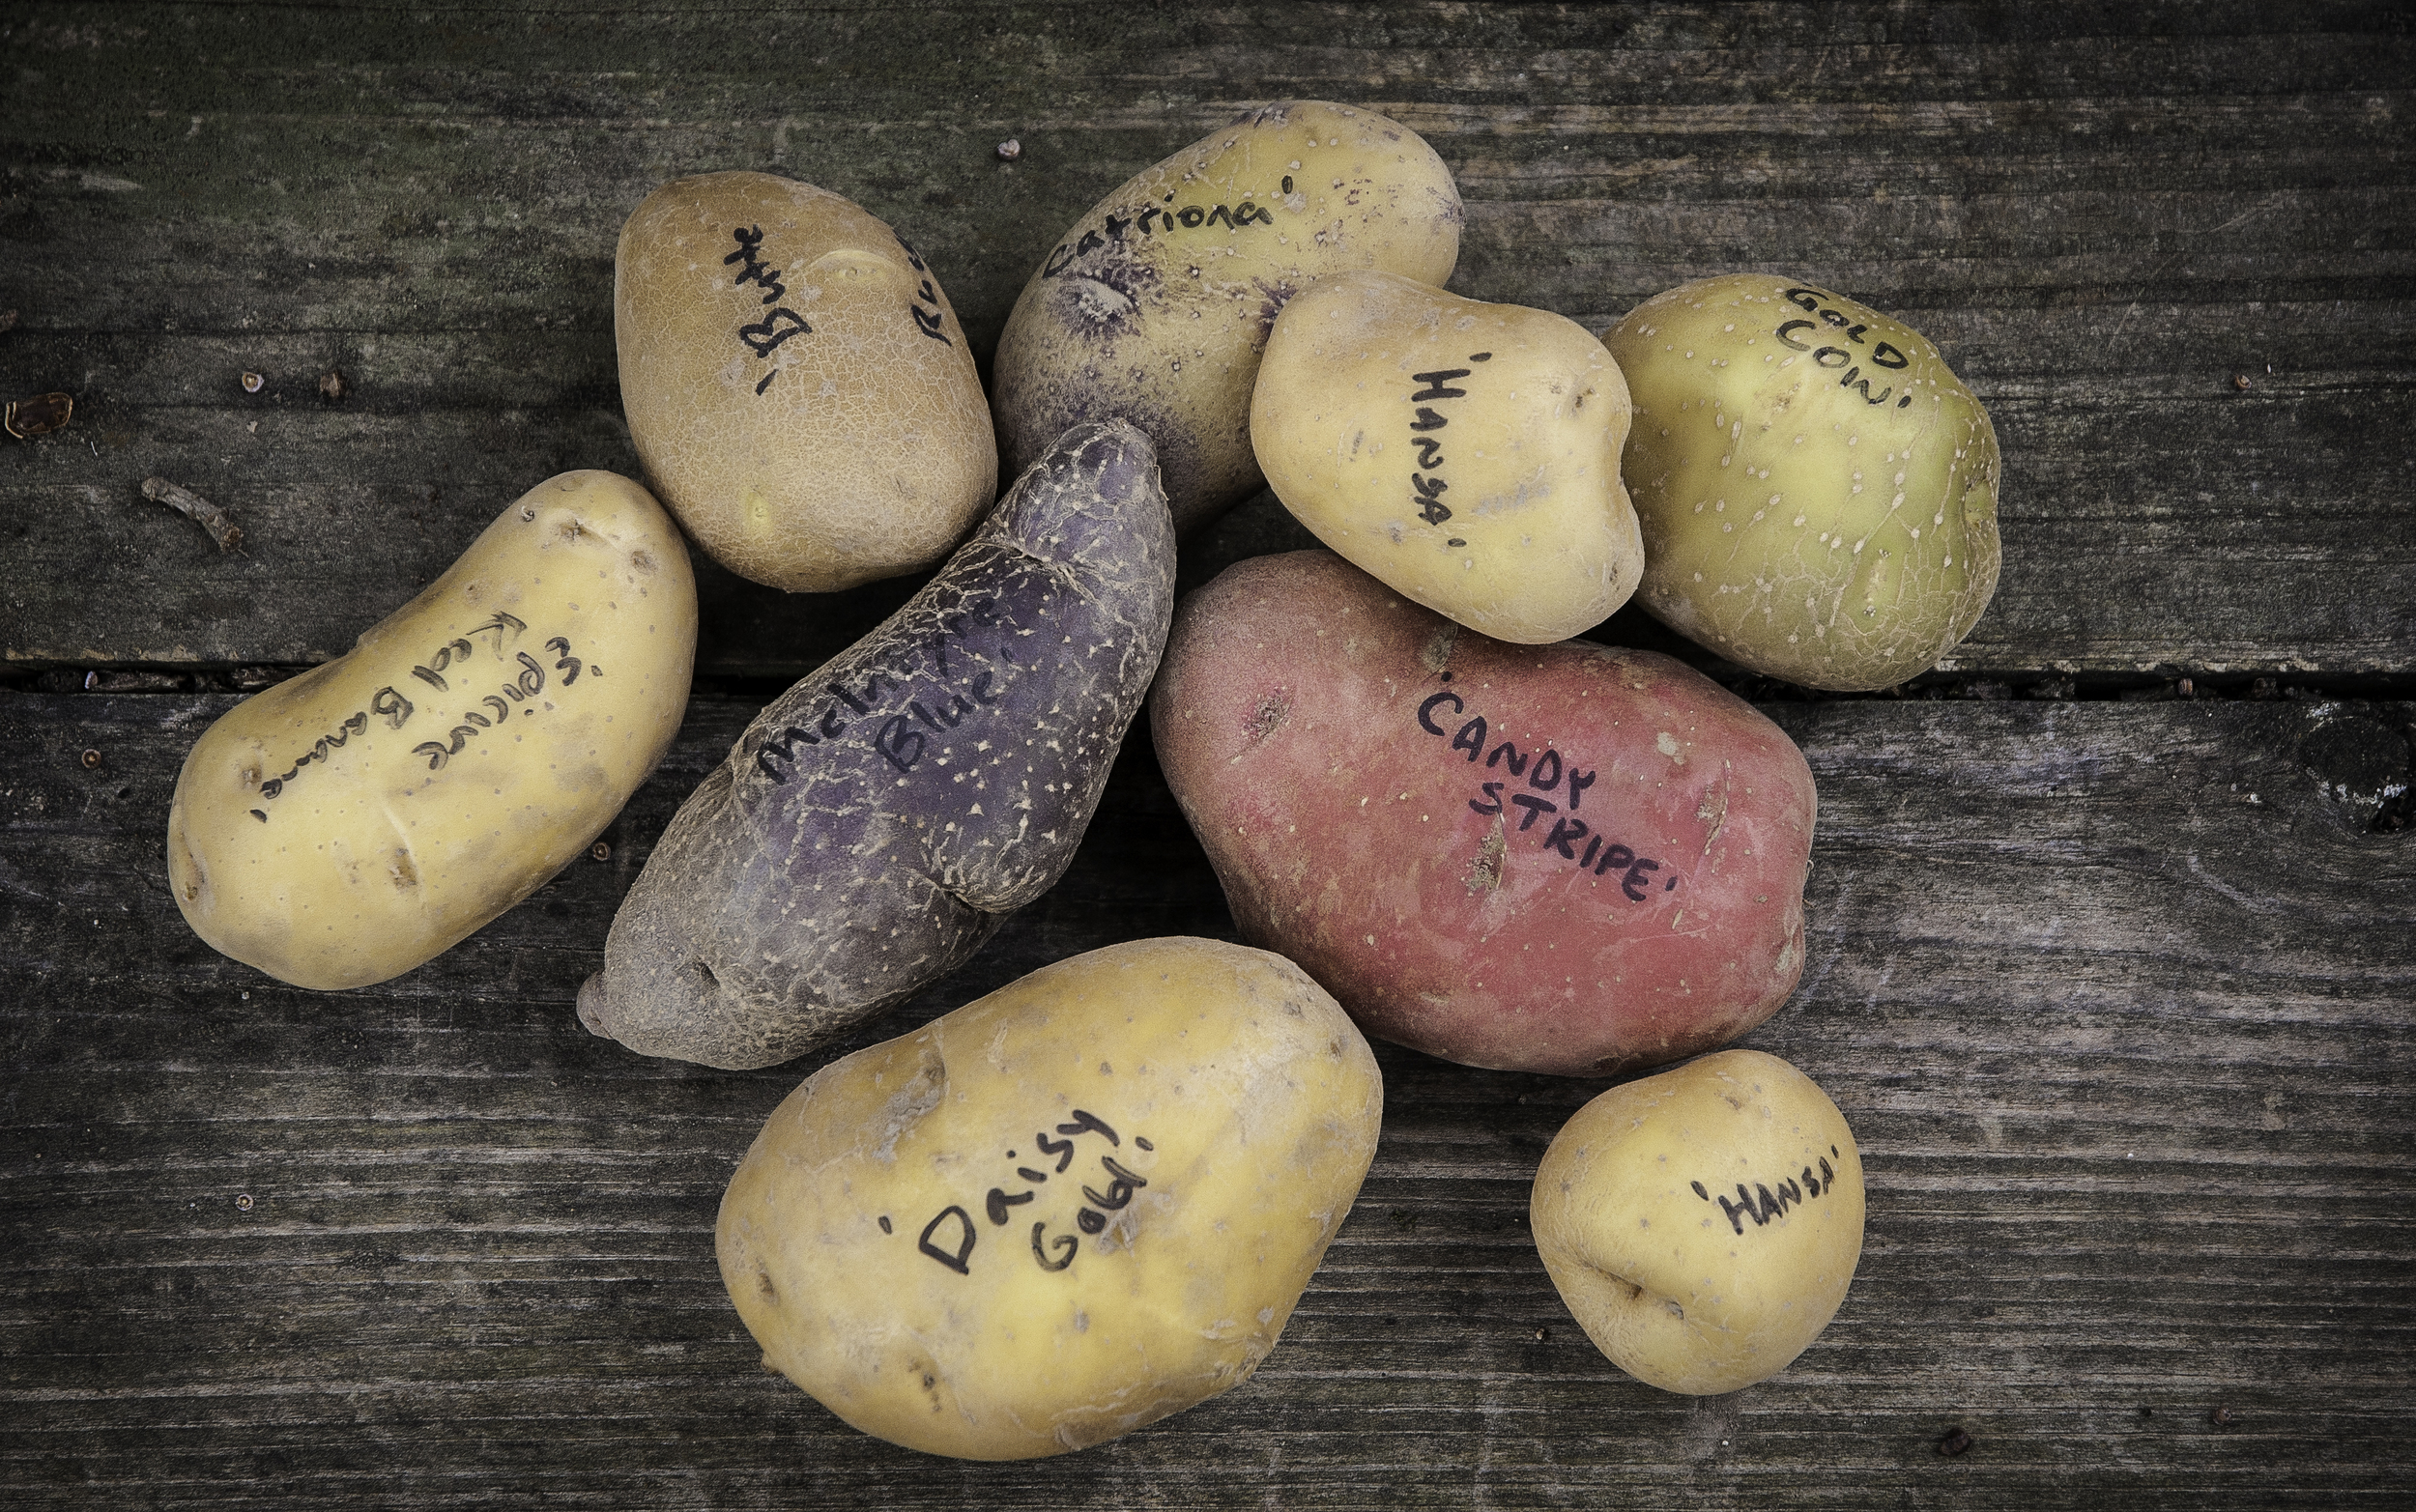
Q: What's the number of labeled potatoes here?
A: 9